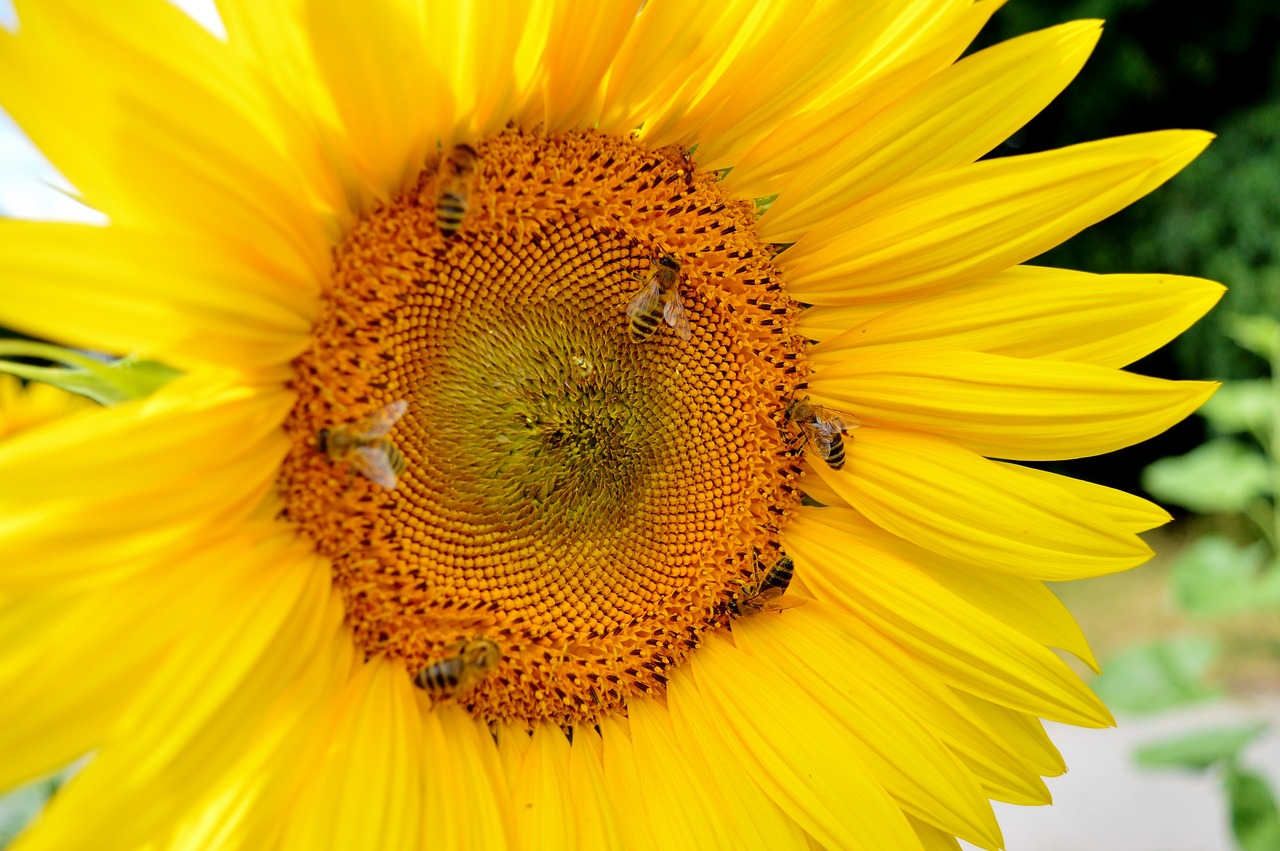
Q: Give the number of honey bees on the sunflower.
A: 6